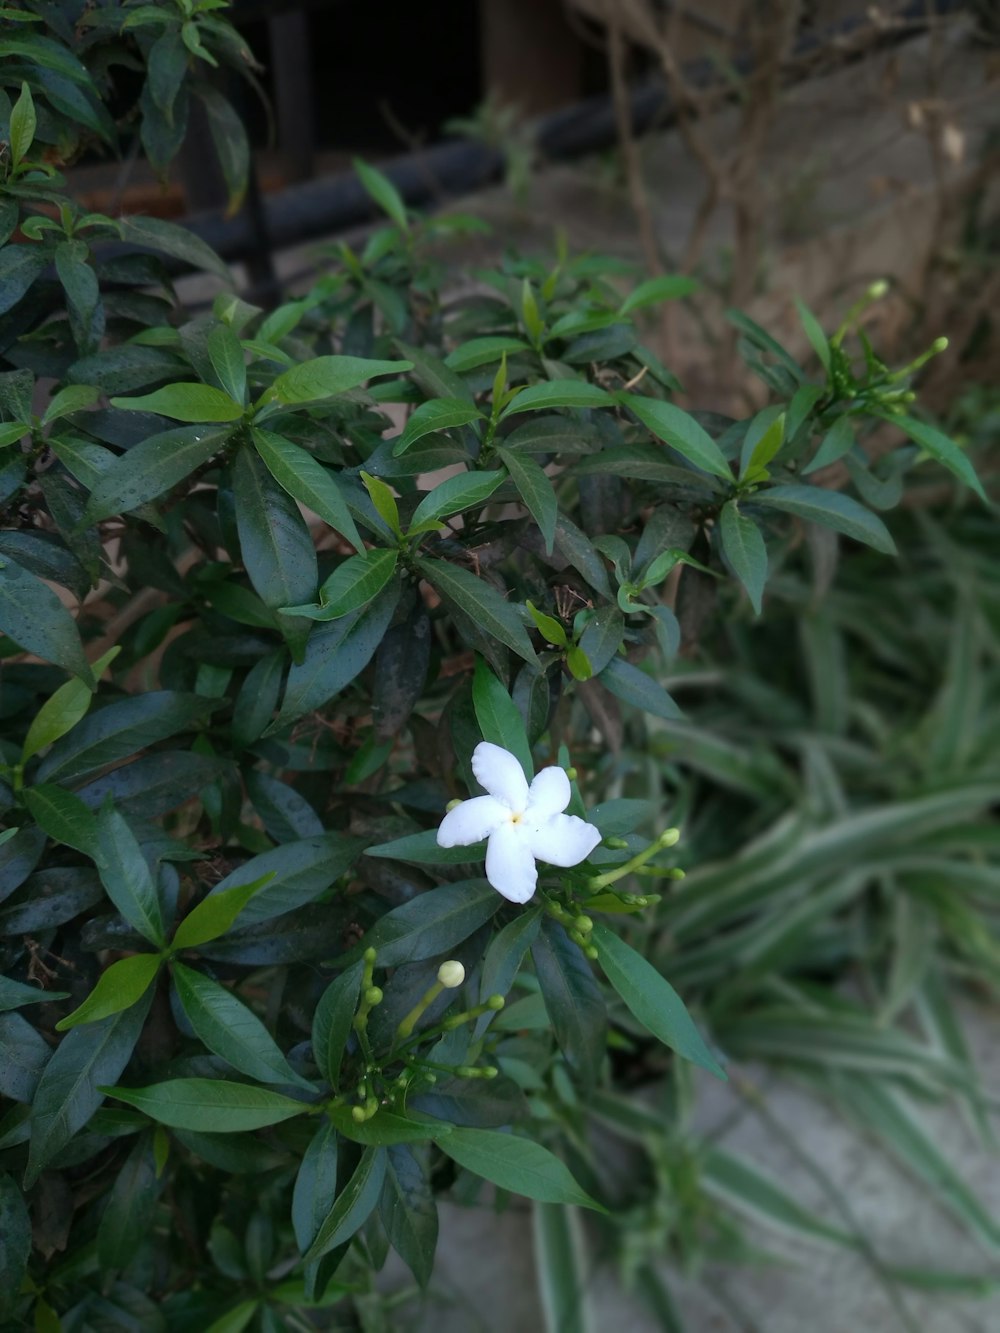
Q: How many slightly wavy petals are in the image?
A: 5